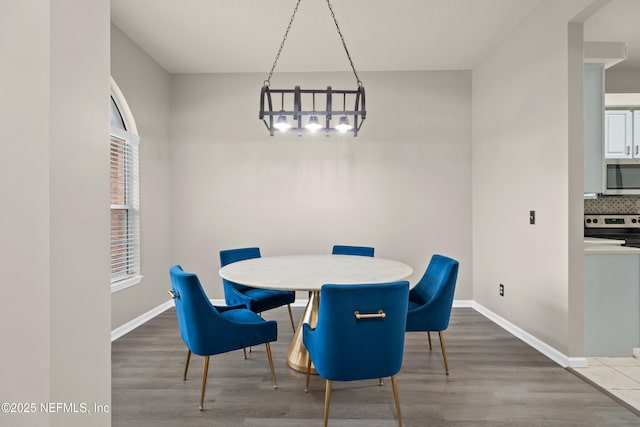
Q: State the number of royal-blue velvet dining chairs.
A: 5